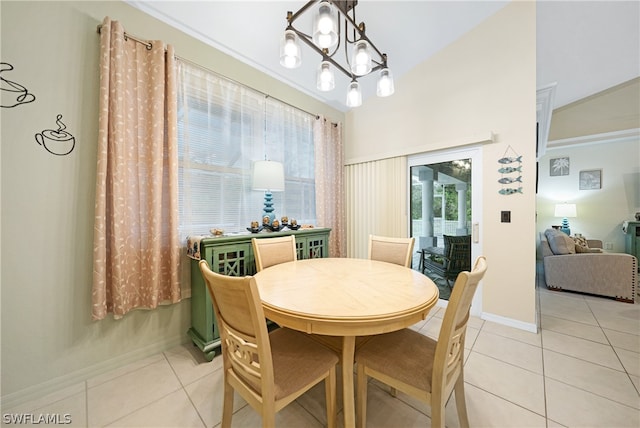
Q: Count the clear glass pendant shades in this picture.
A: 6